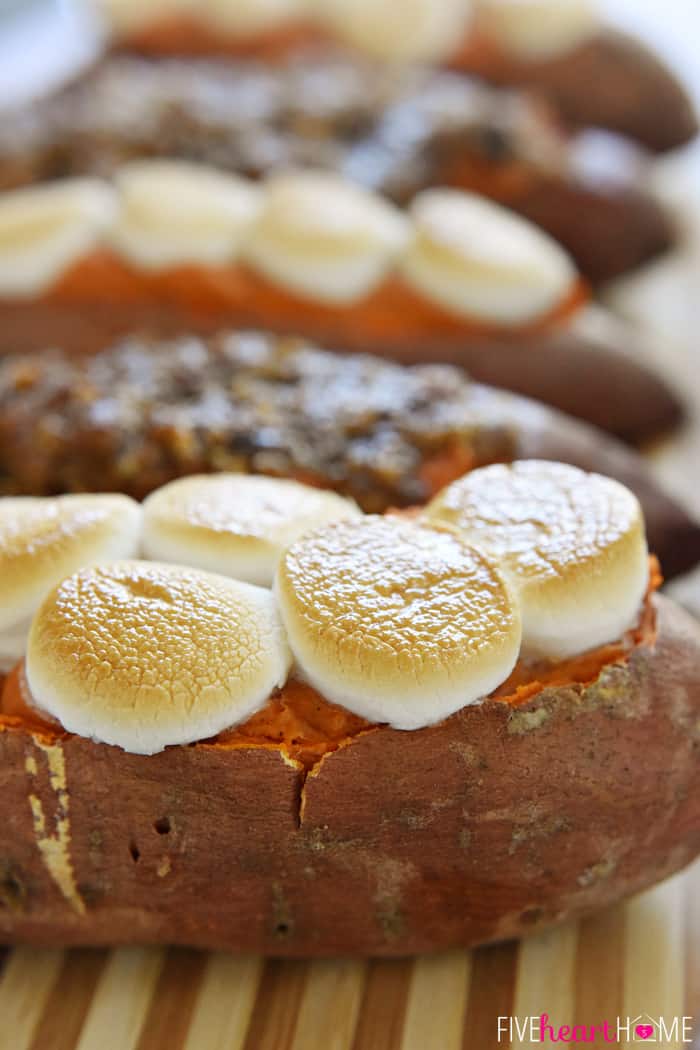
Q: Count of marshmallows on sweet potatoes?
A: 13